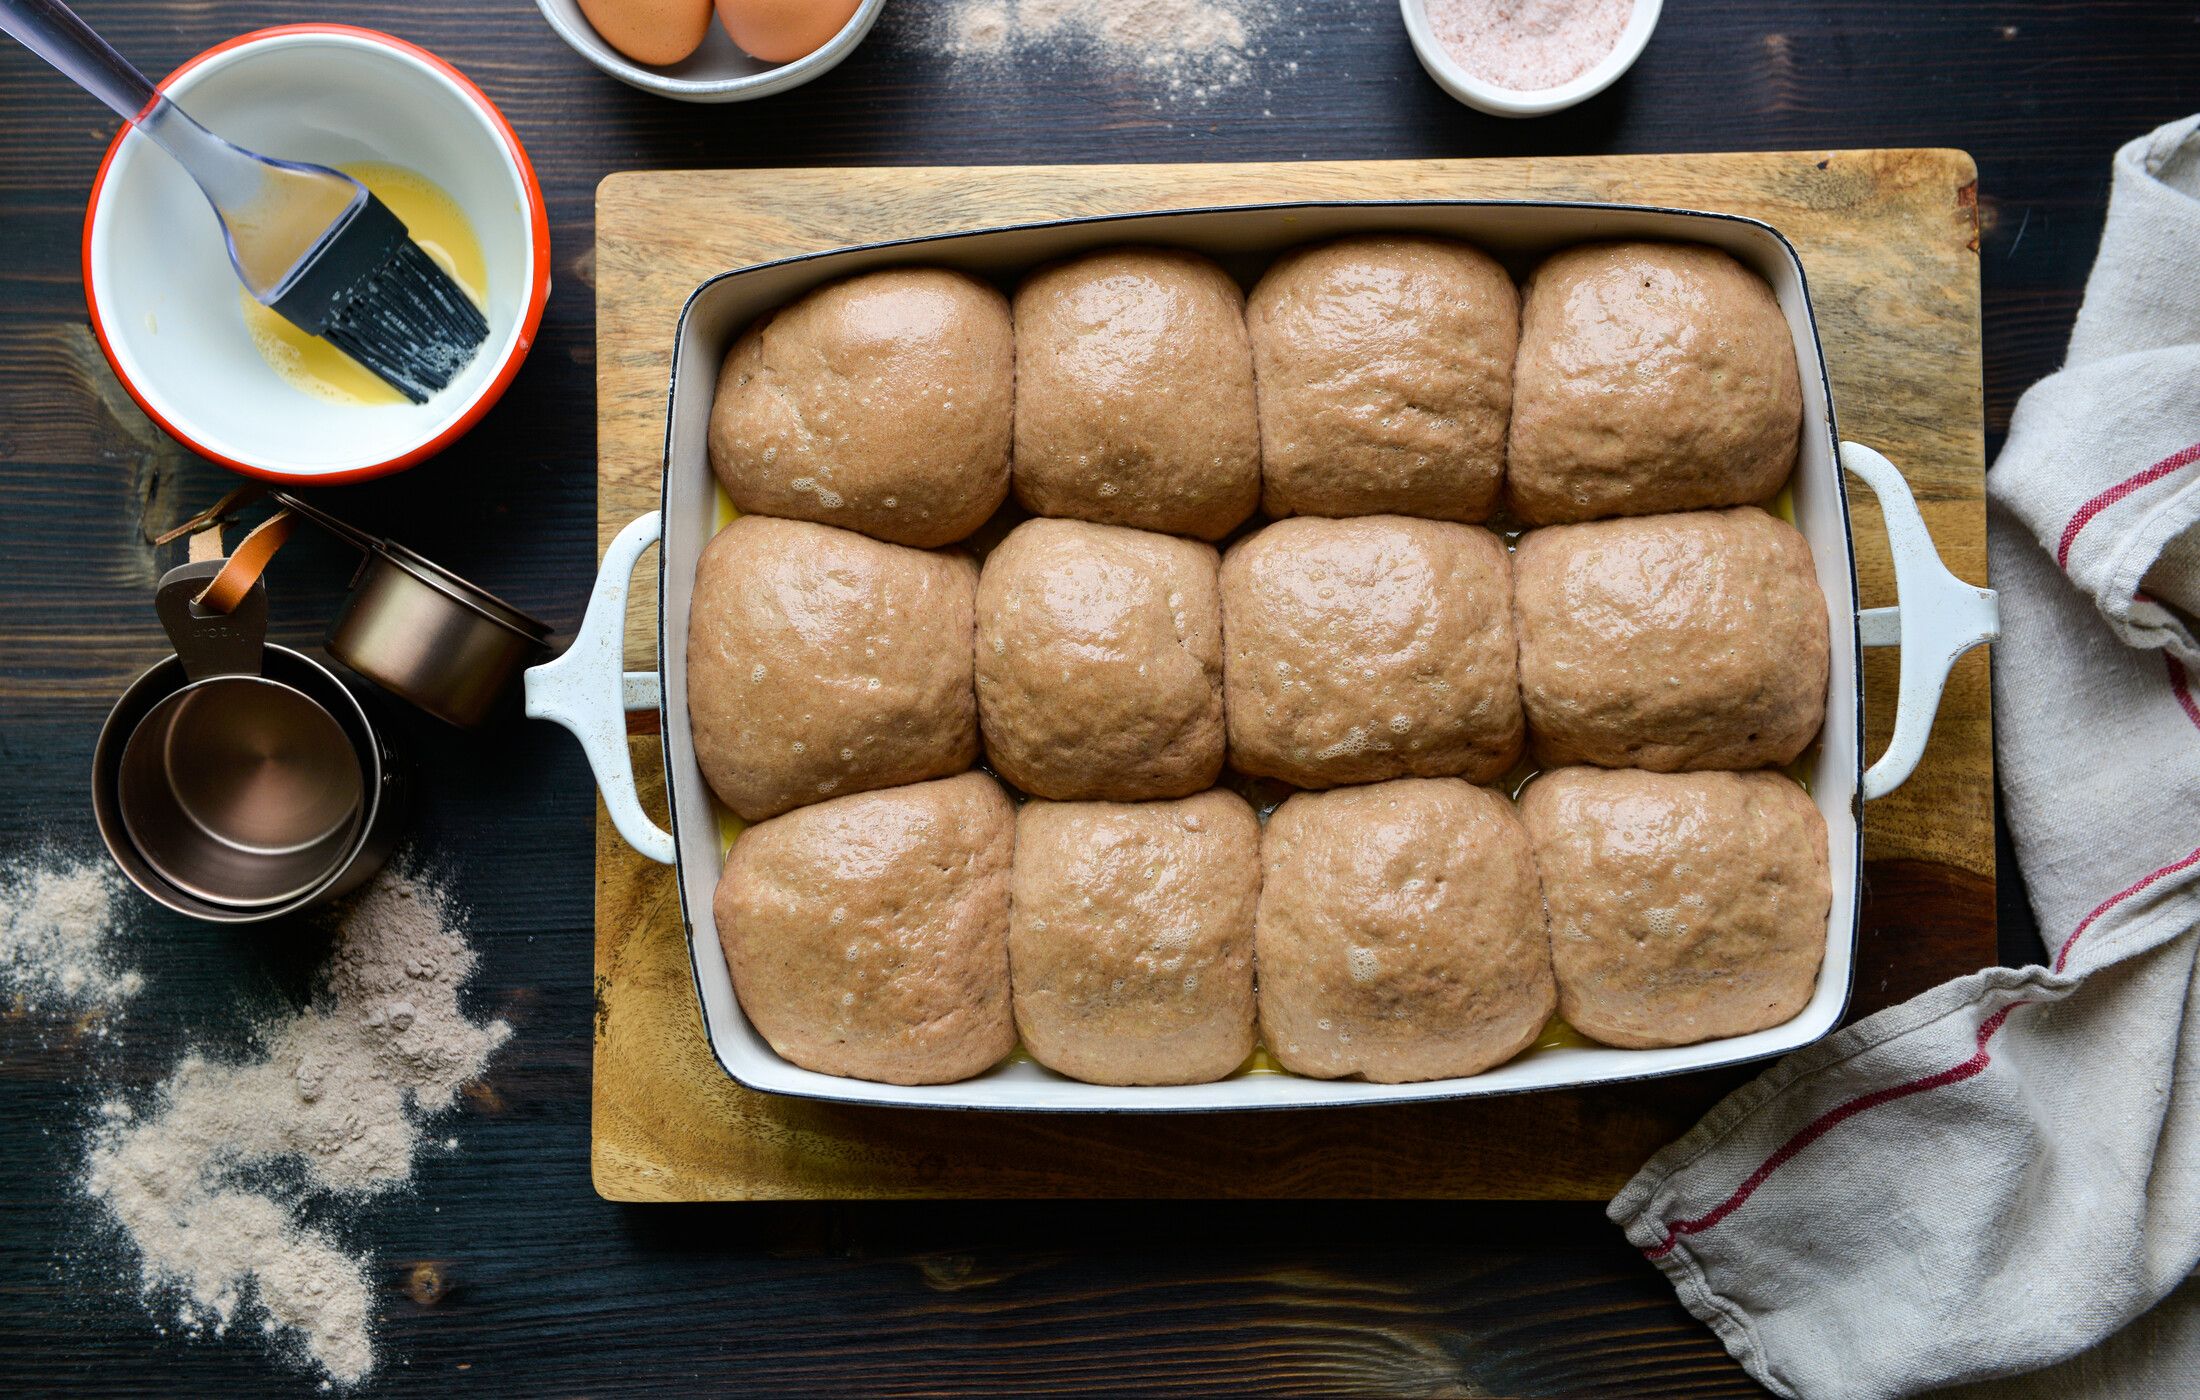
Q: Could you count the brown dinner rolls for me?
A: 12